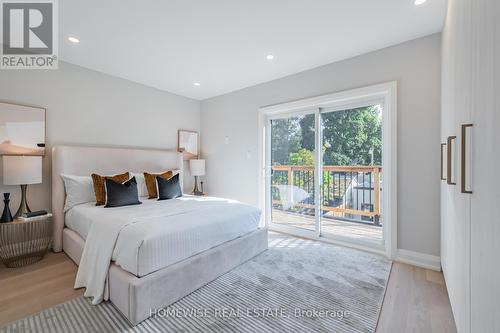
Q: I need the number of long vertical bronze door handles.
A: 3